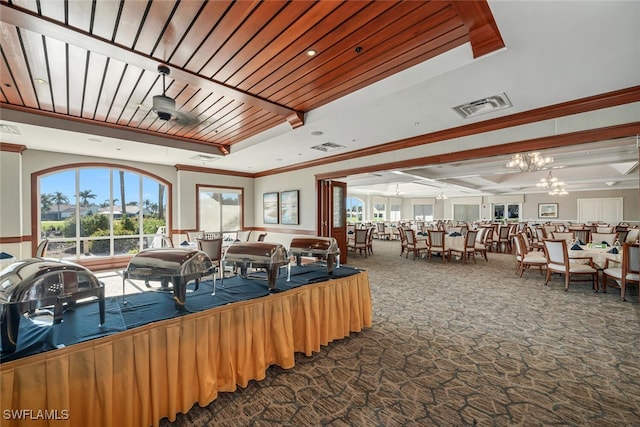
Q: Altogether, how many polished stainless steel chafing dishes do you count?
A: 4